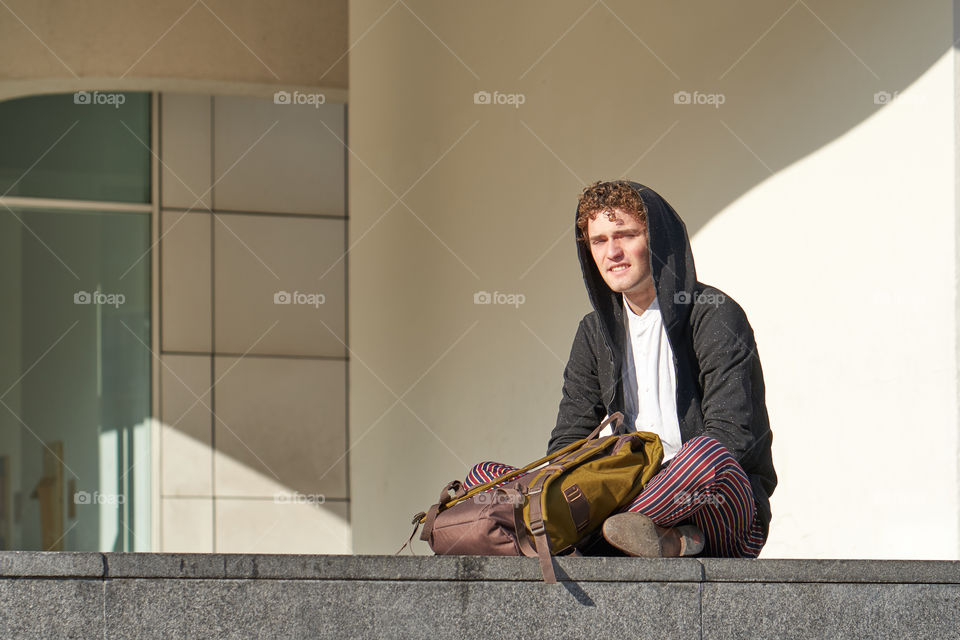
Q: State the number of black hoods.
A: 1